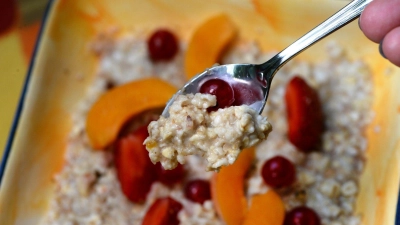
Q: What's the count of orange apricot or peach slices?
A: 4